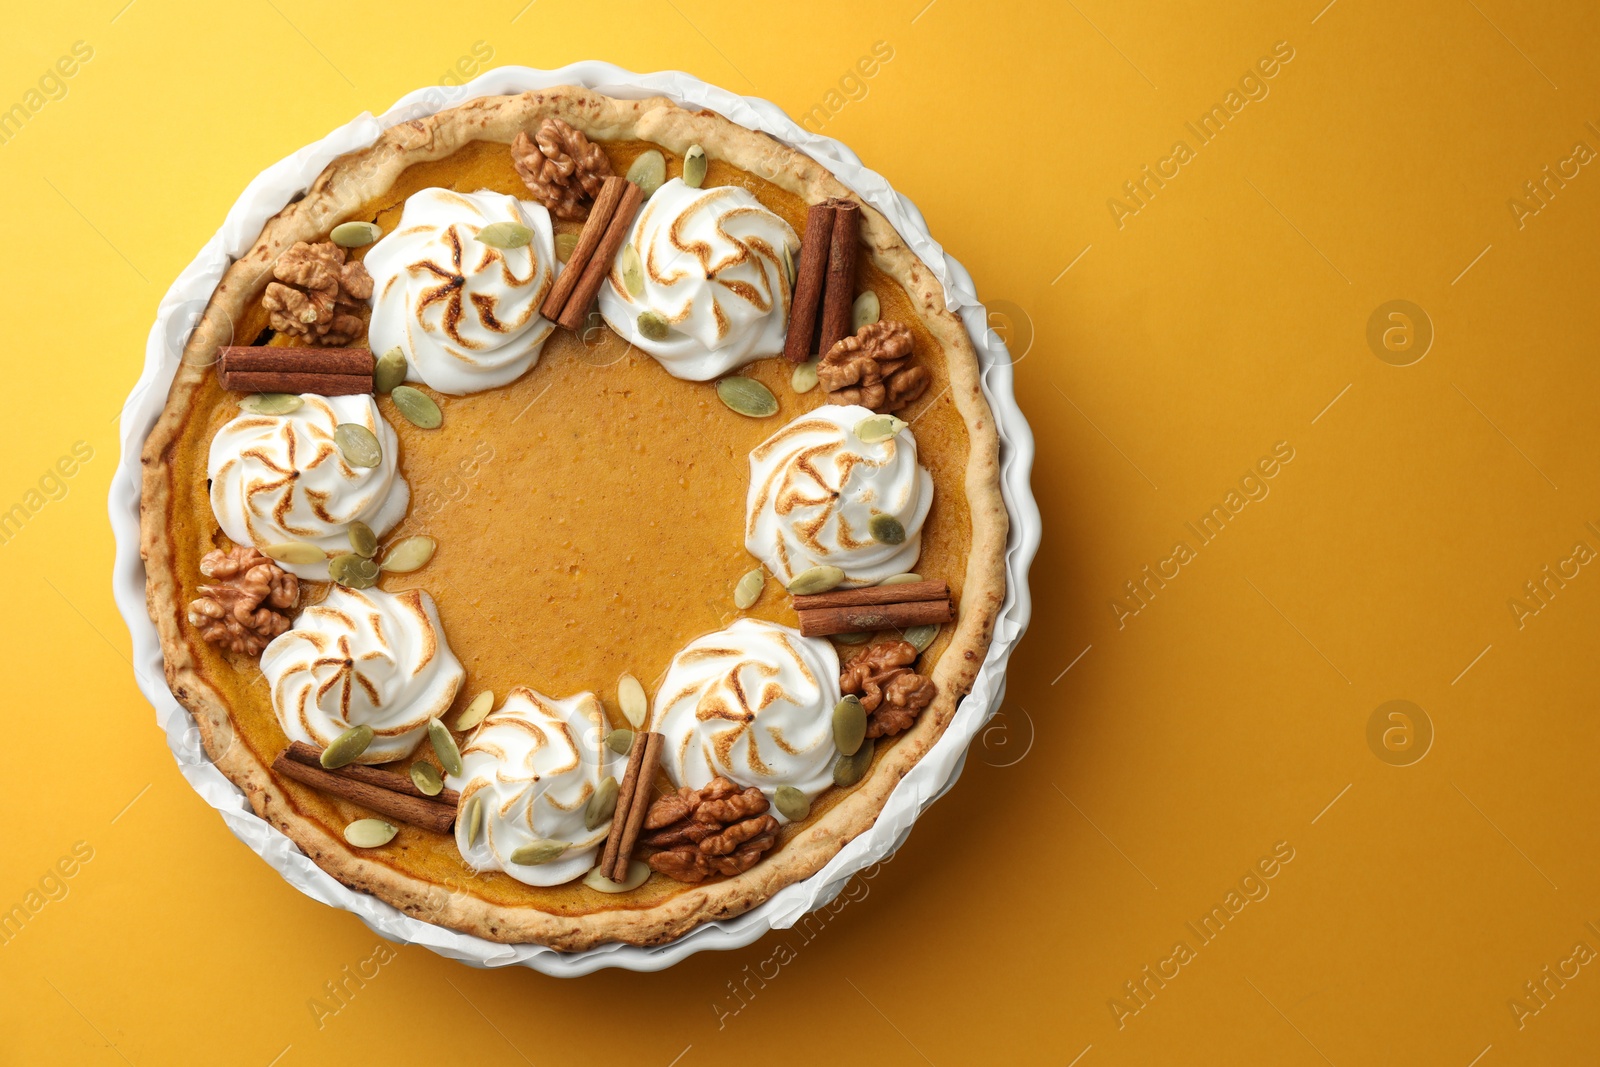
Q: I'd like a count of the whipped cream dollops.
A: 7